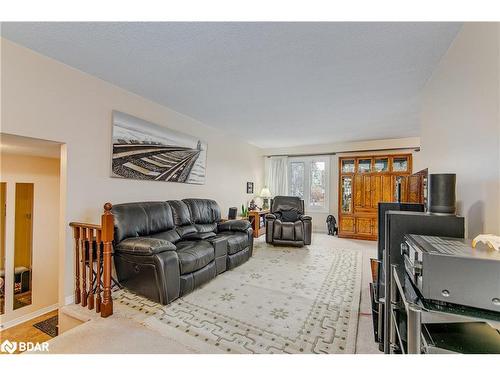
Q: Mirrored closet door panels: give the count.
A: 2